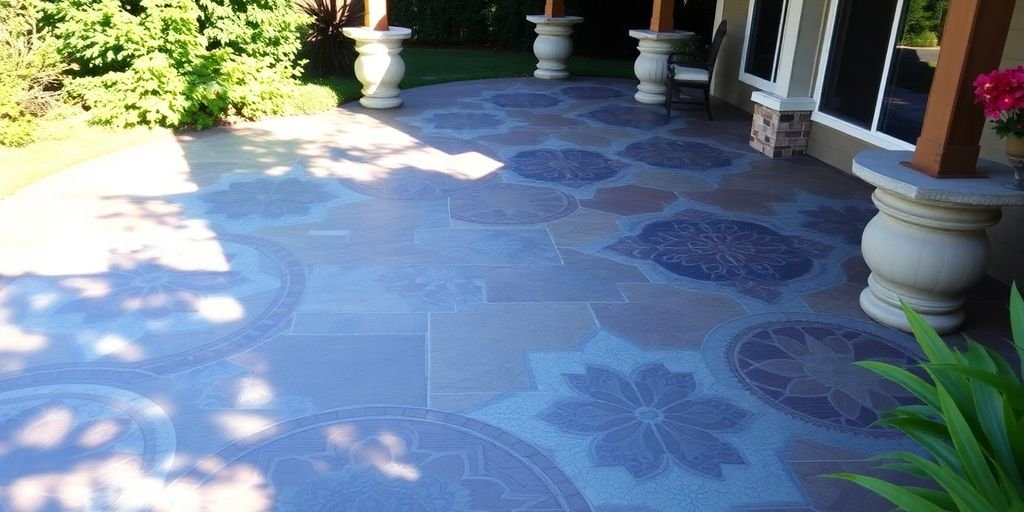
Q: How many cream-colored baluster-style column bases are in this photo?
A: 4